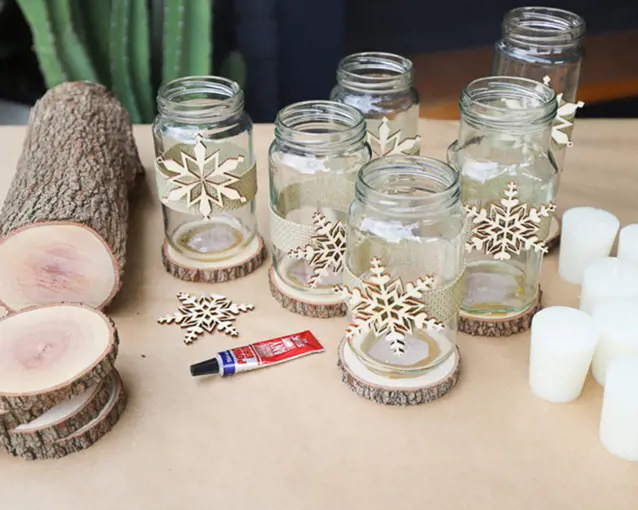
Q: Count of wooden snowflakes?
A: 7